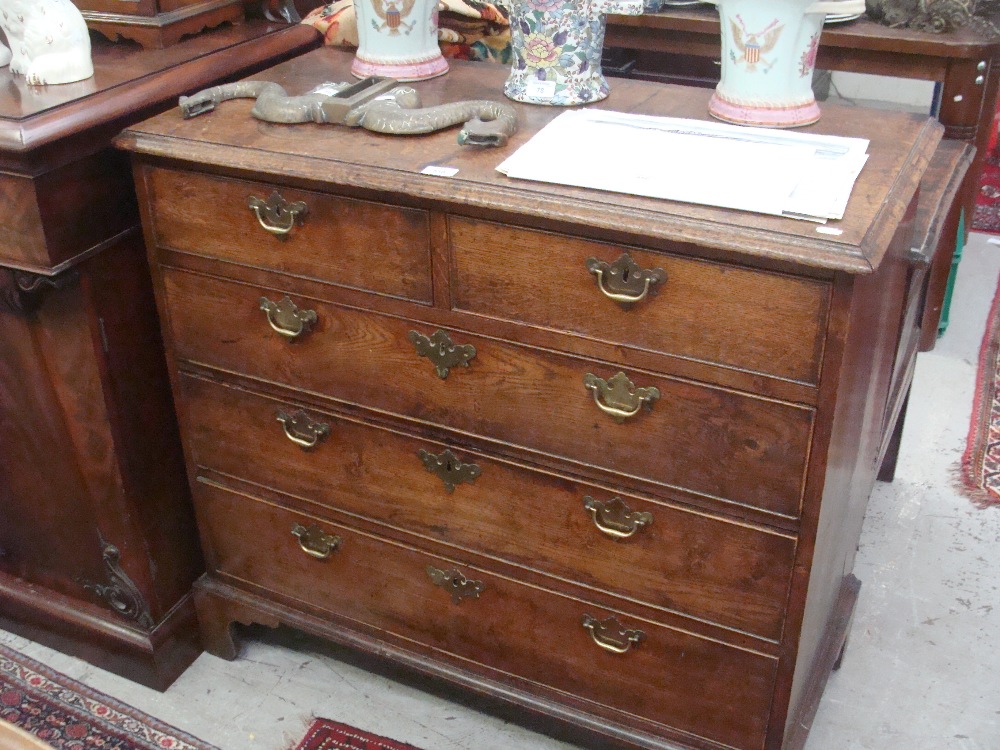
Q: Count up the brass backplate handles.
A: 8